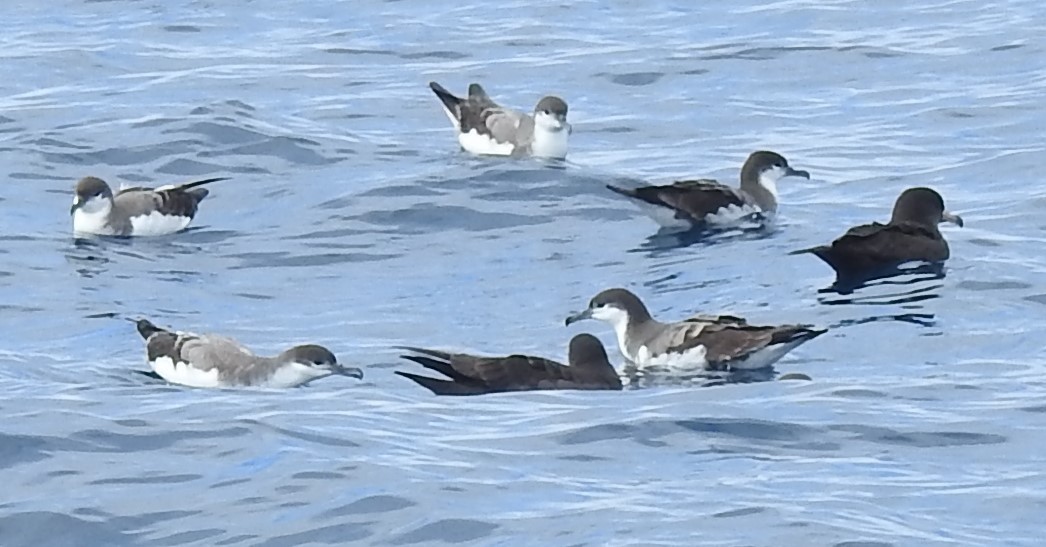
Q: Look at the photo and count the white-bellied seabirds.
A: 5